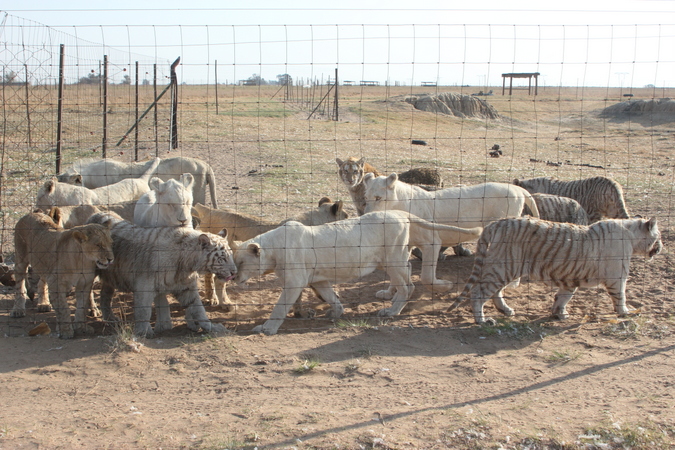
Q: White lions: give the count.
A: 5